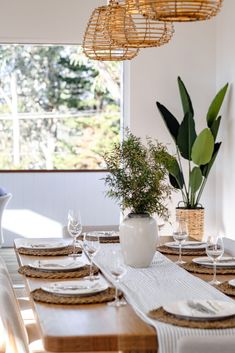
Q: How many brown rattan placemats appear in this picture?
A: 8